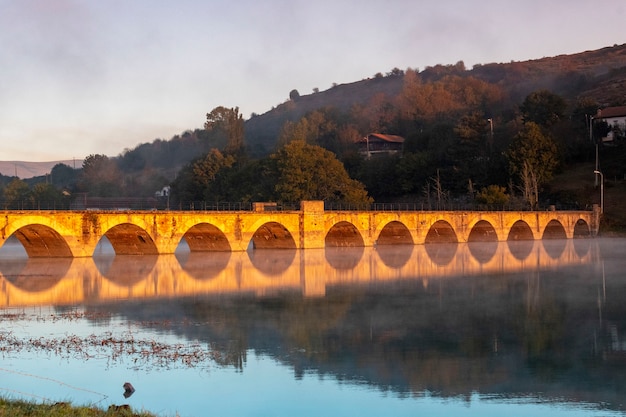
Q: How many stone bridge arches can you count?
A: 11